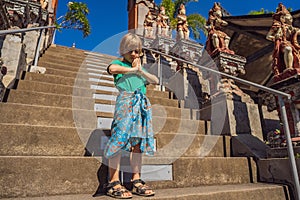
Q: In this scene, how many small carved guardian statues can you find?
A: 5